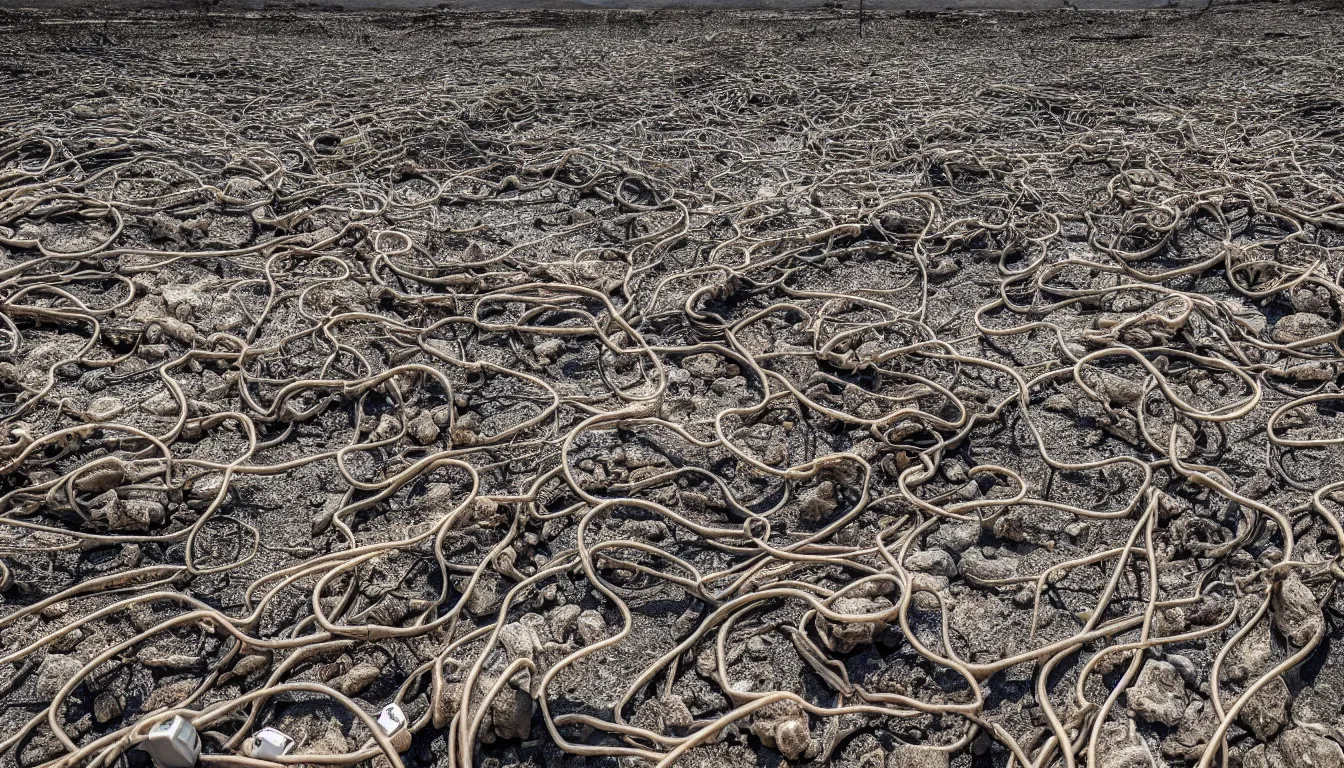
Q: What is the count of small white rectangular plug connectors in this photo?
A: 3